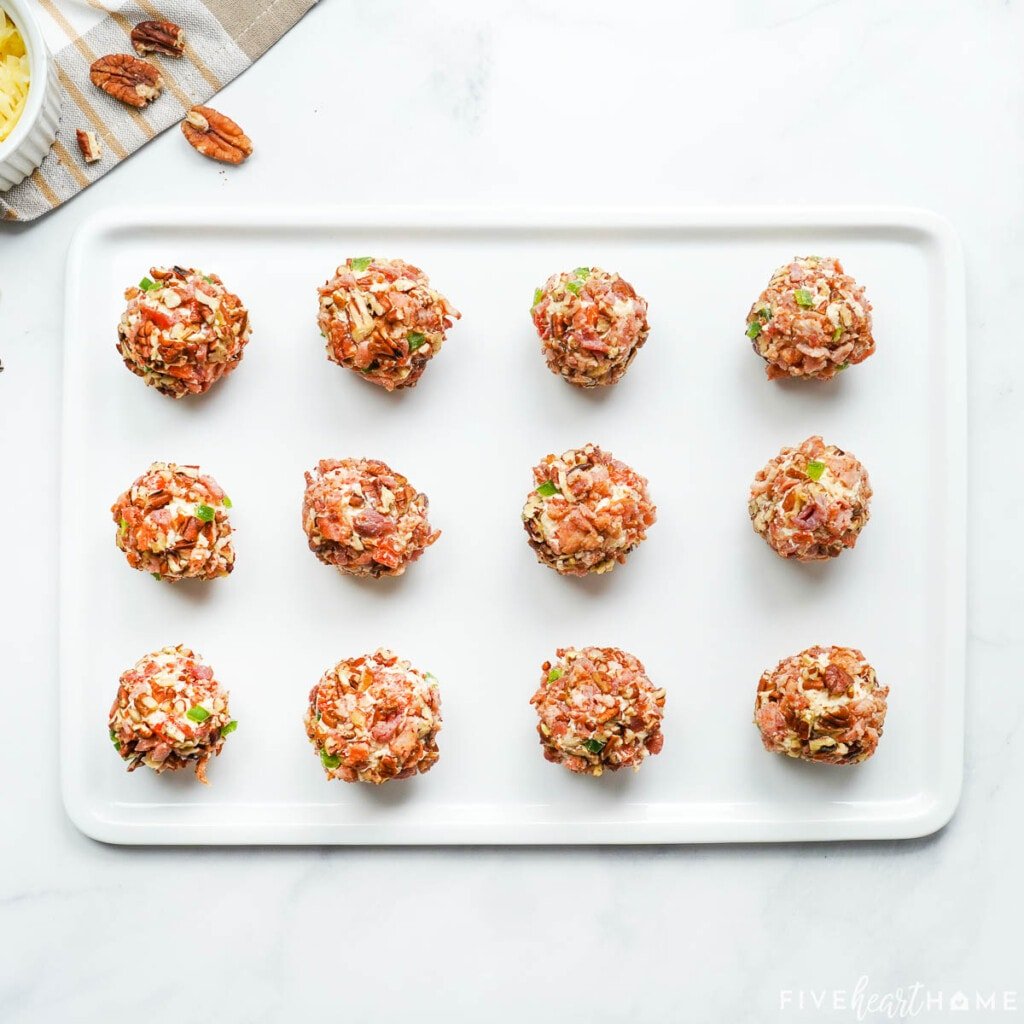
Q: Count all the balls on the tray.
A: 12